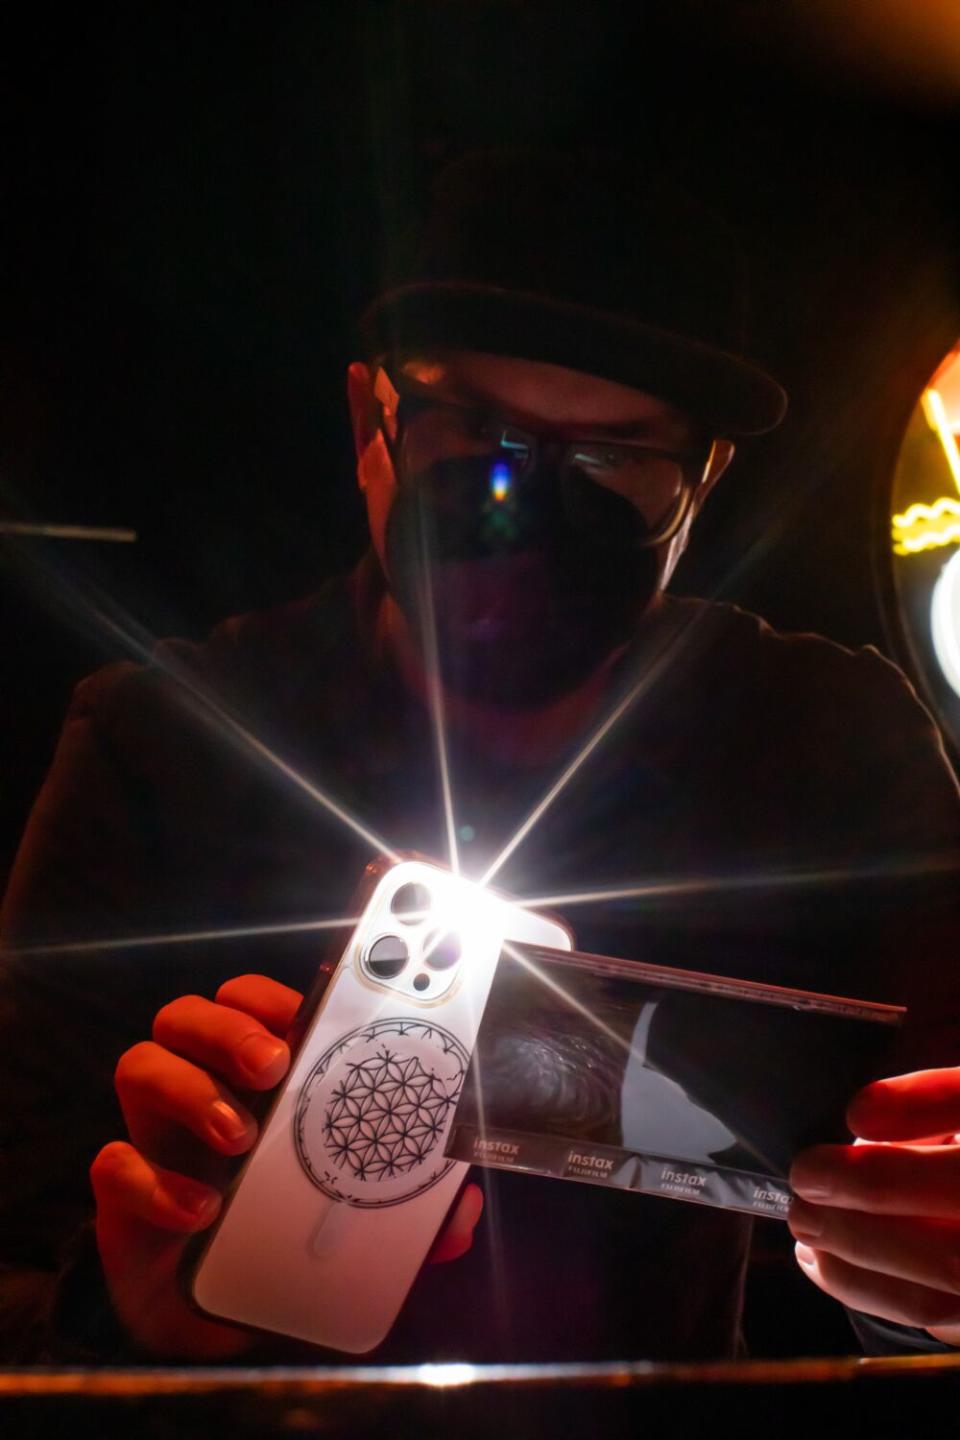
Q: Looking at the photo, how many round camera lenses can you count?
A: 3